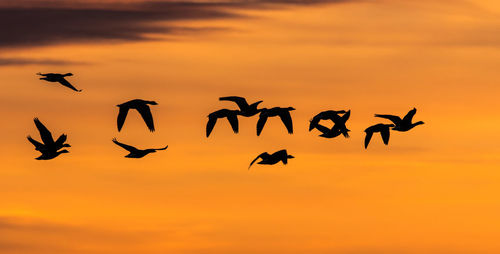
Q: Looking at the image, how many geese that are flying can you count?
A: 13